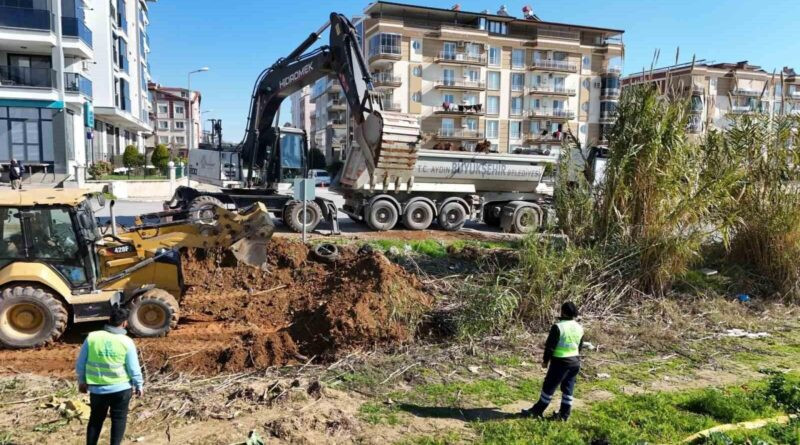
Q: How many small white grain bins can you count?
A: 0